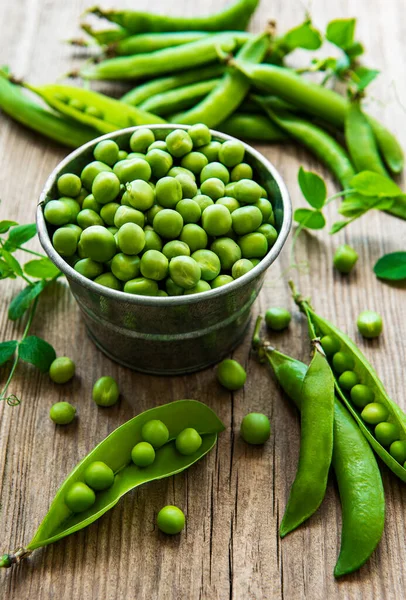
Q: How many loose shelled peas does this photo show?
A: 9